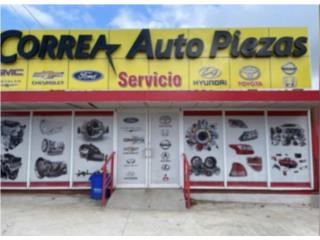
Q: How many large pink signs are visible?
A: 0